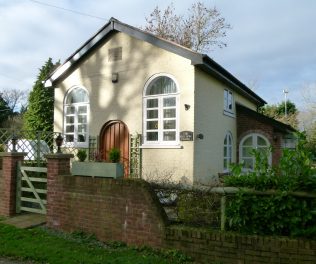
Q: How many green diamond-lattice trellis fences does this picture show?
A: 1